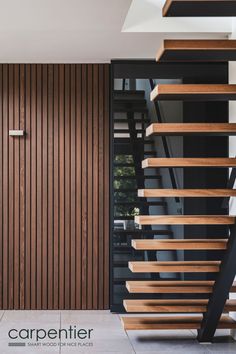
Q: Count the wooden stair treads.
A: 12